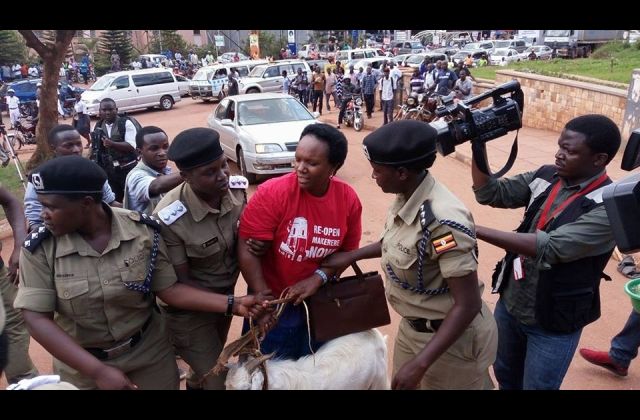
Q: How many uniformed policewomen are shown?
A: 3